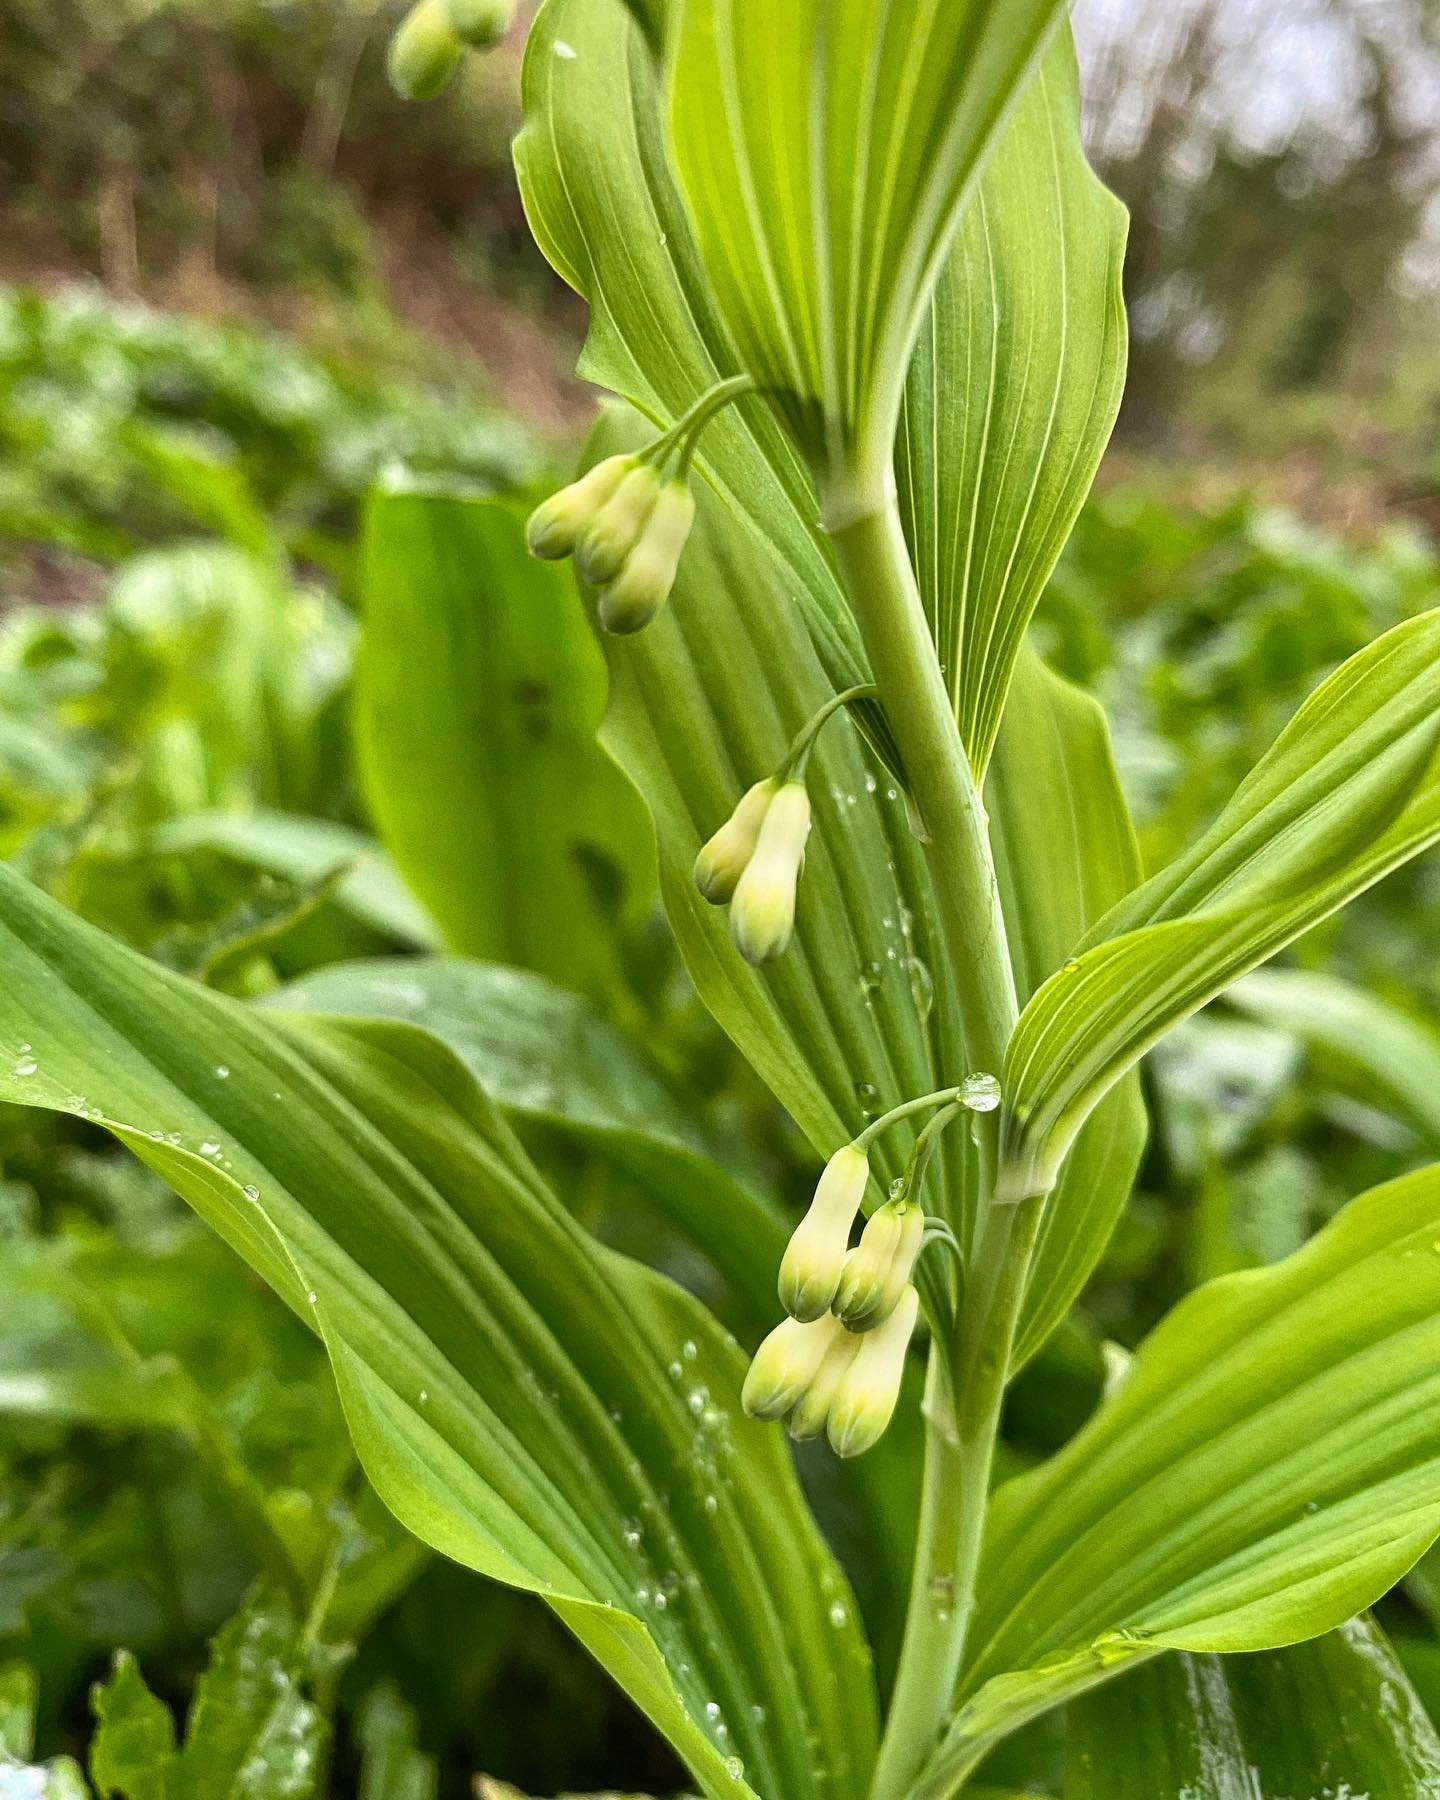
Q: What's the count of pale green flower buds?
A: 13